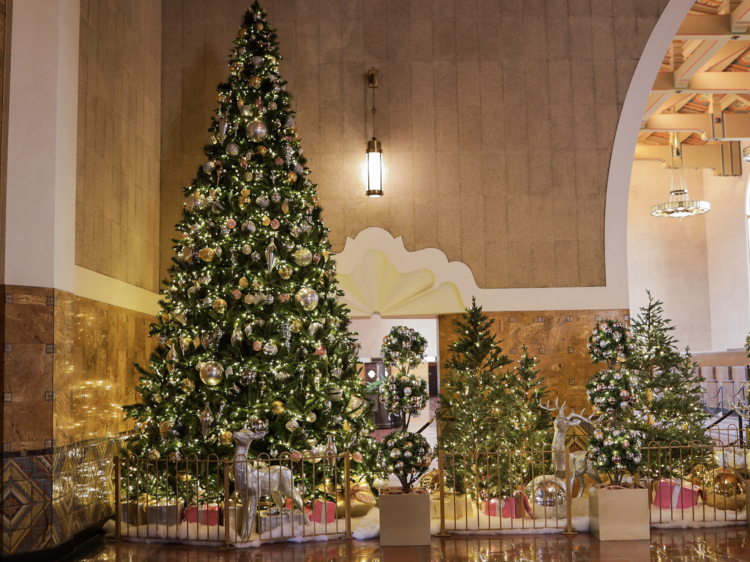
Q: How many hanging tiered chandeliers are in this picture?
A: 1